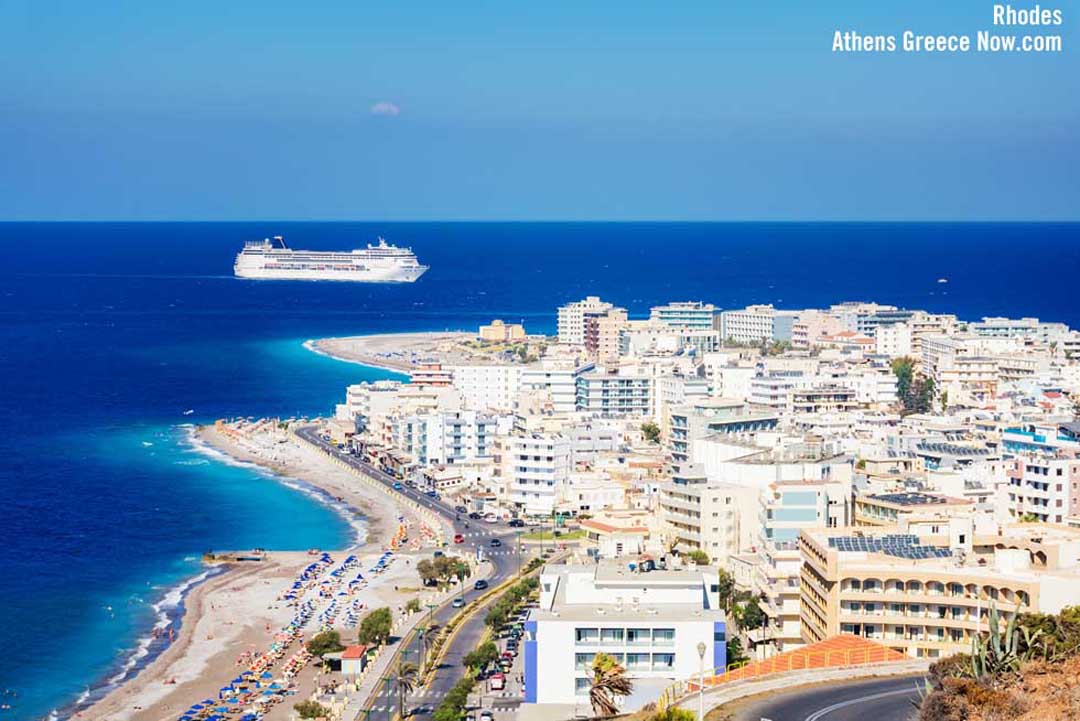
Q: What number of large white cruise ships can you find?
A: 1